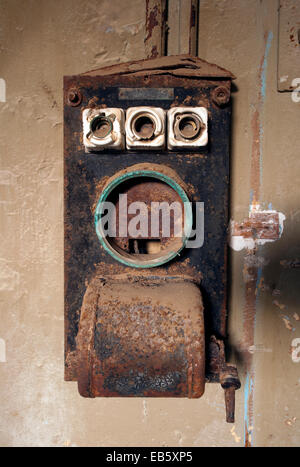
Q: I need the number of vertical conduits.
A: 2